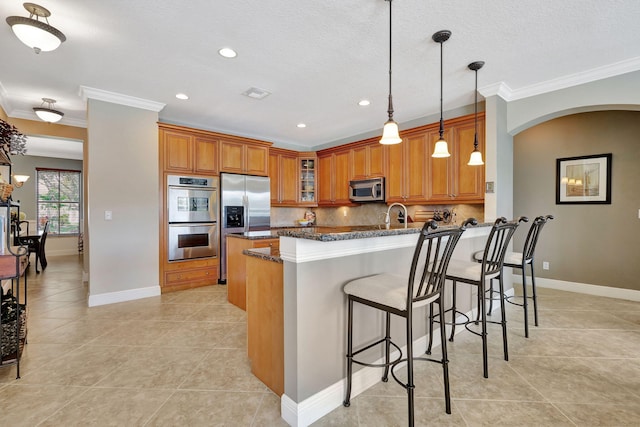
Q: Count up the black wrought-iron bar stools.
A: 3